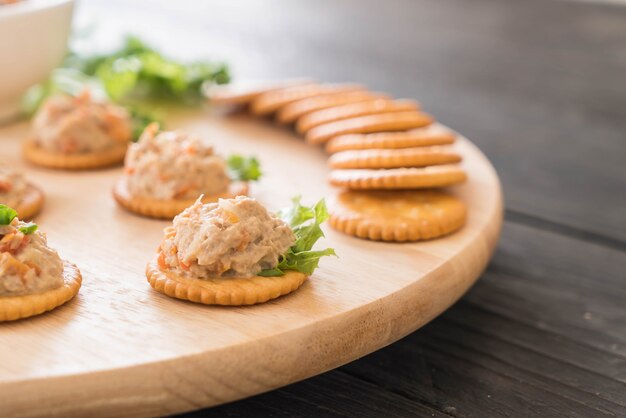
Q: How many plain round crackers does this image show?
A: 9